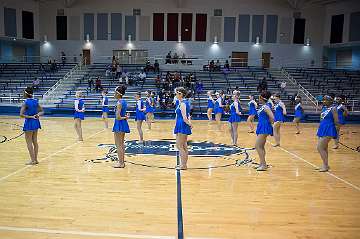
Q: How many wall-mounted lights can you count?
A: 7